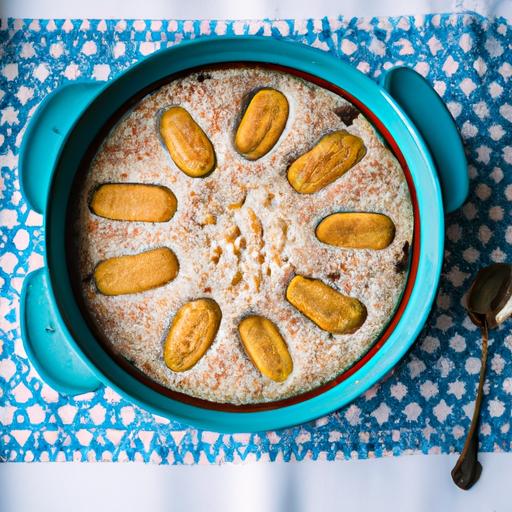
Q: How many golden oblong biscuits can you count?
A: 9